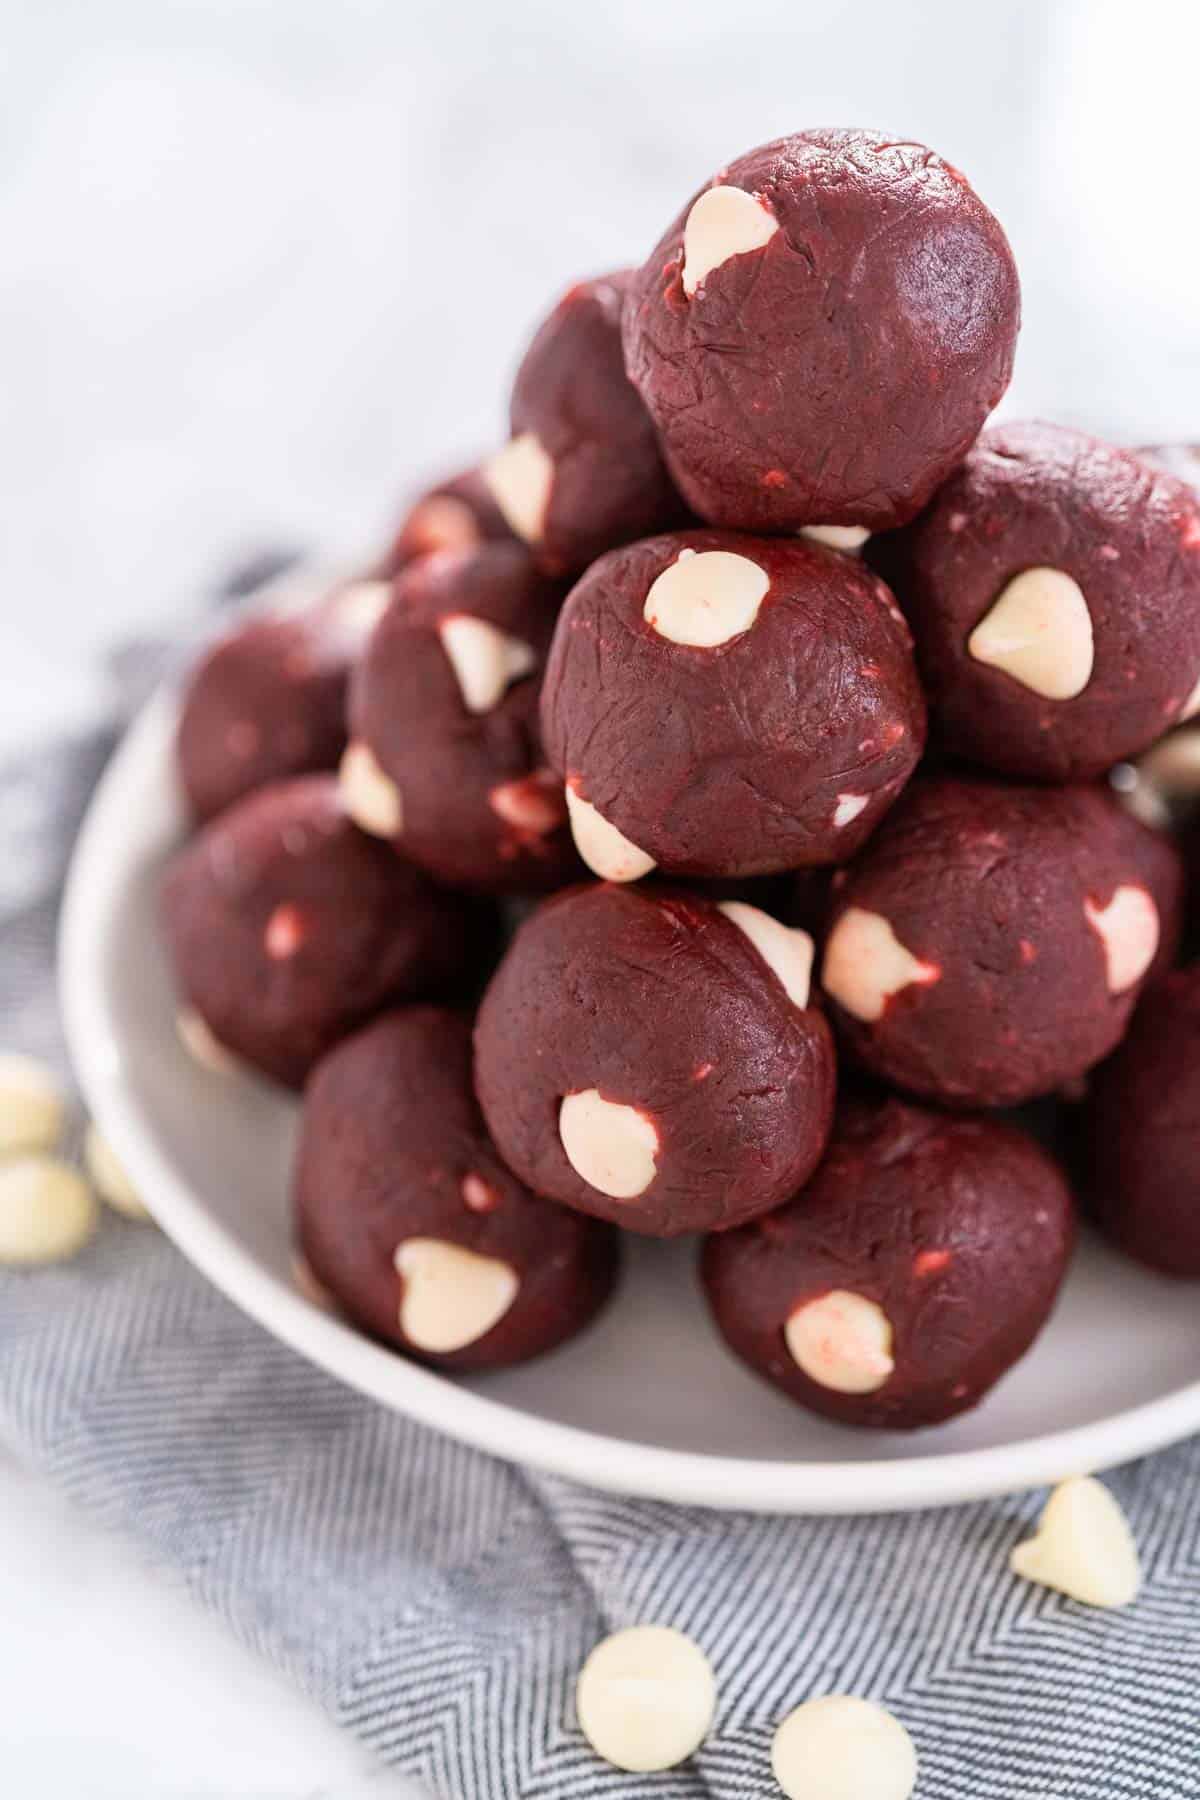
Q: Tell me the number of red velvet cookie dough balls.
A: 13